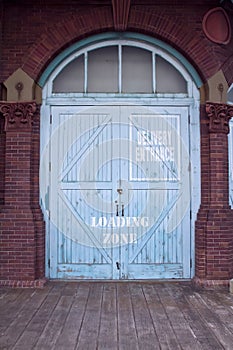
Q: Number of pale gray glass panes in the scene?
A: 4